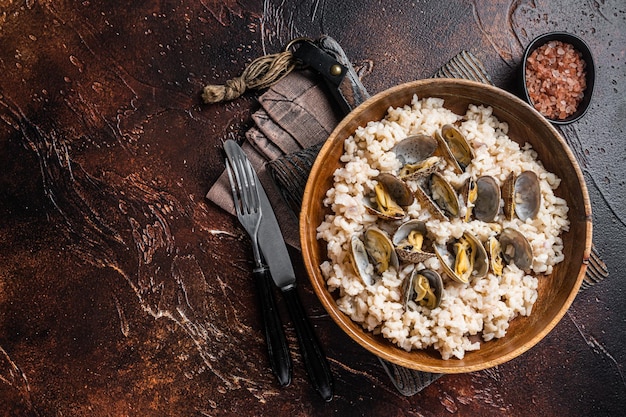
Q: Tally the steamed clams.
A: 11